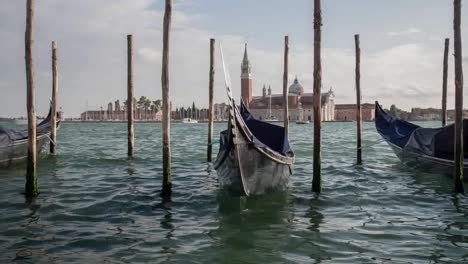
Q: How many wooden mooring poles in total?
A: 10